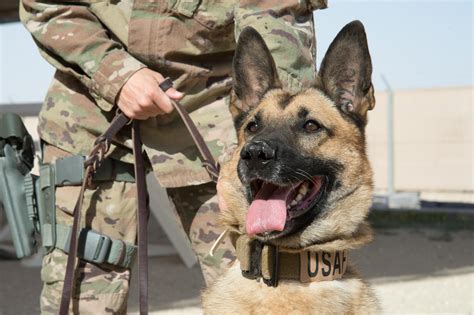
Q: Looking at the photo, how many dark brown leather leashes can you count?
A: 1